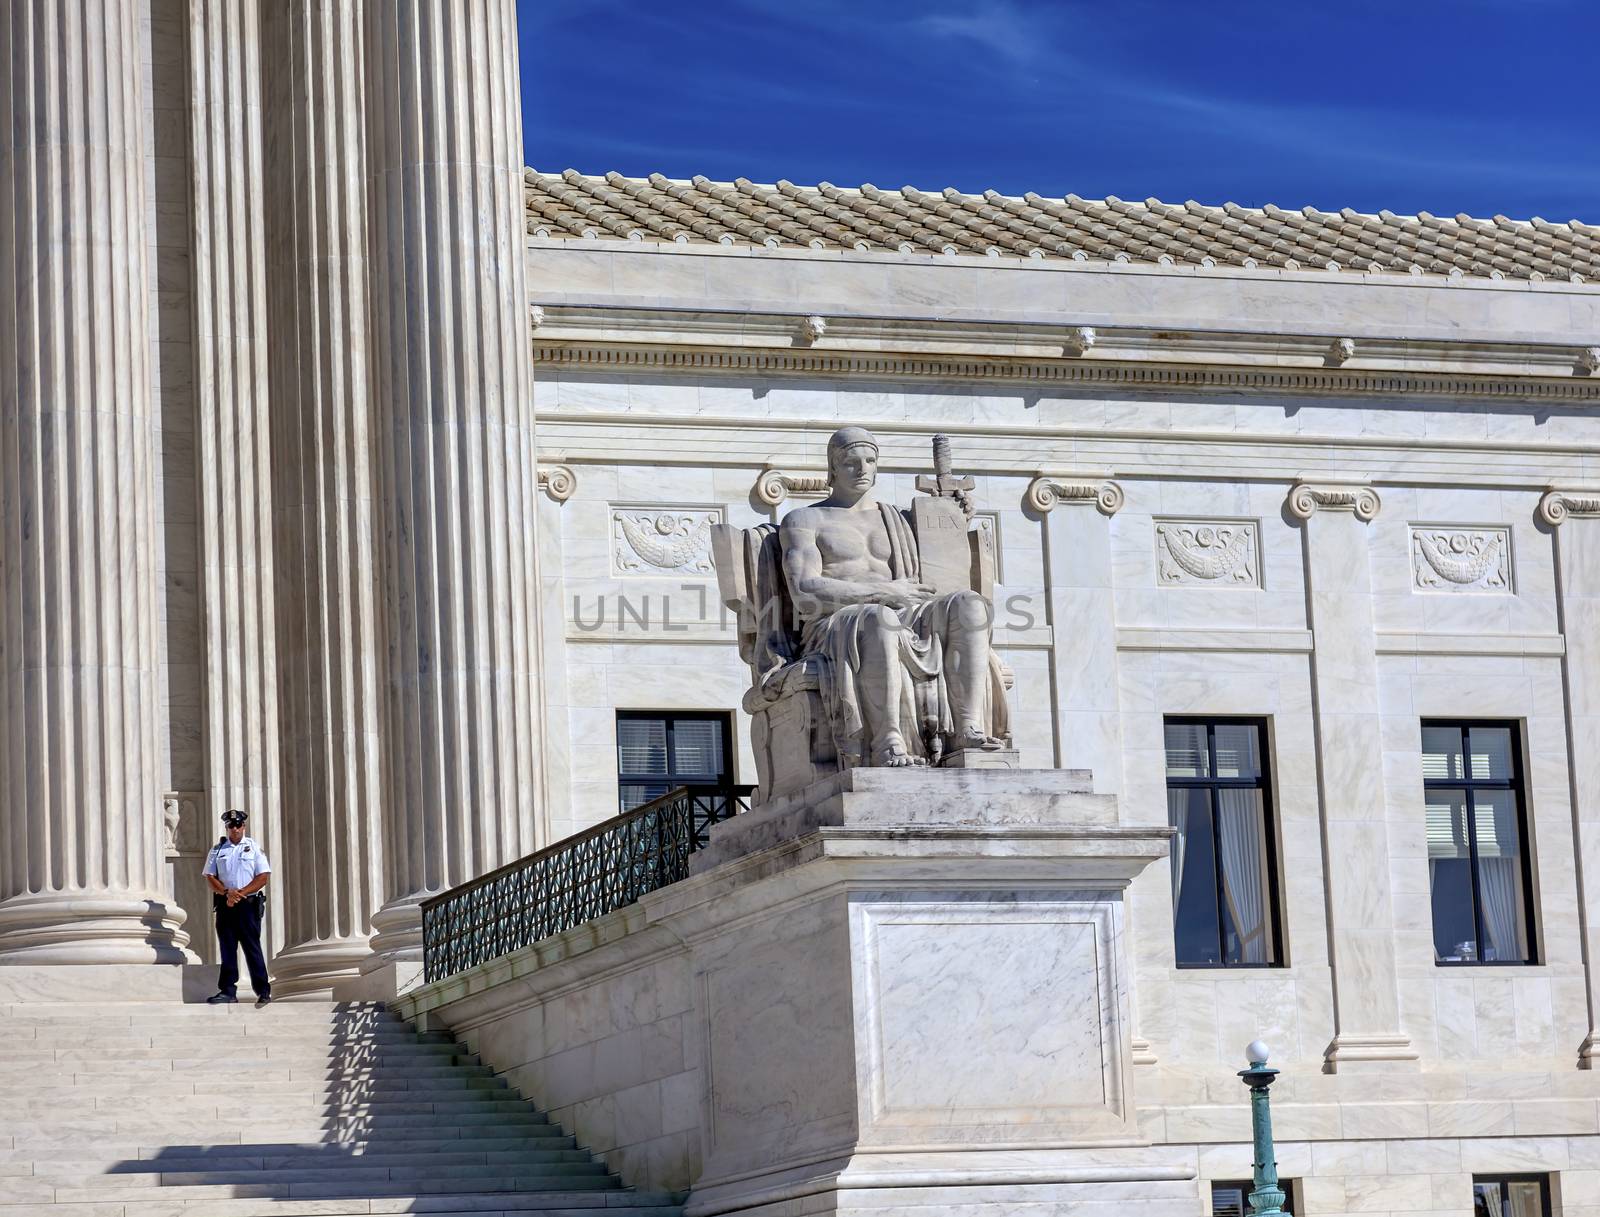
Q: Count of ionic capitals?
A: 5